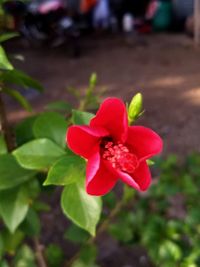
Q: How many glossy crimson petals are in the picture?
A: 5